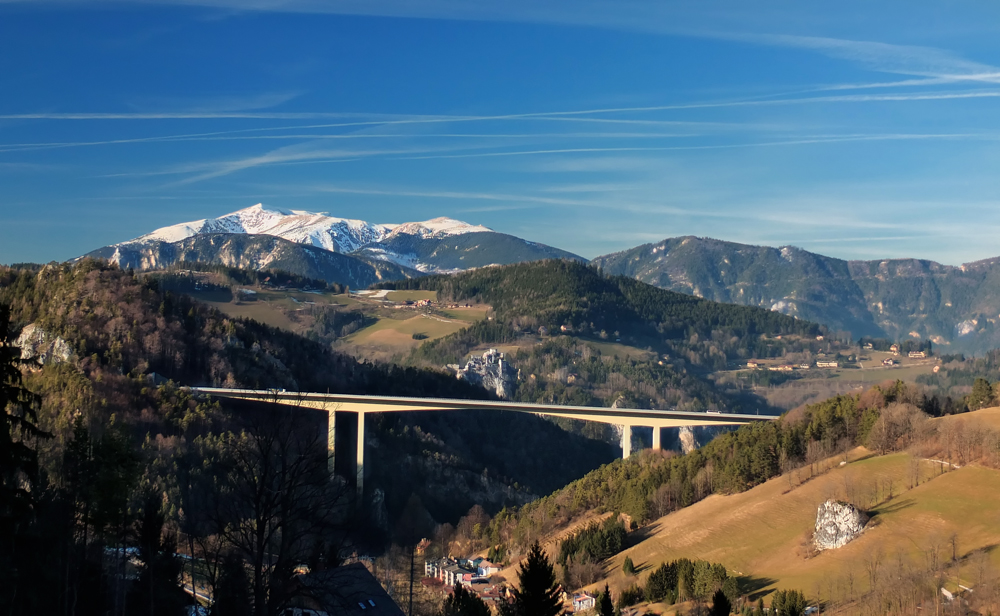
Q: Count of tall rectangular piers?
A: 4